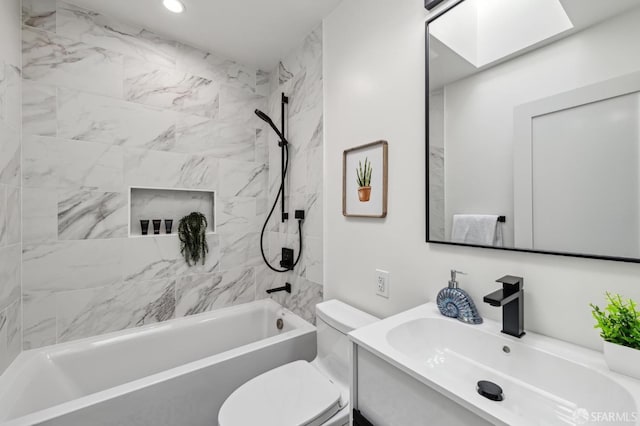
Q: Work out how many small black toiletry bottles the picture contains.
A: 3